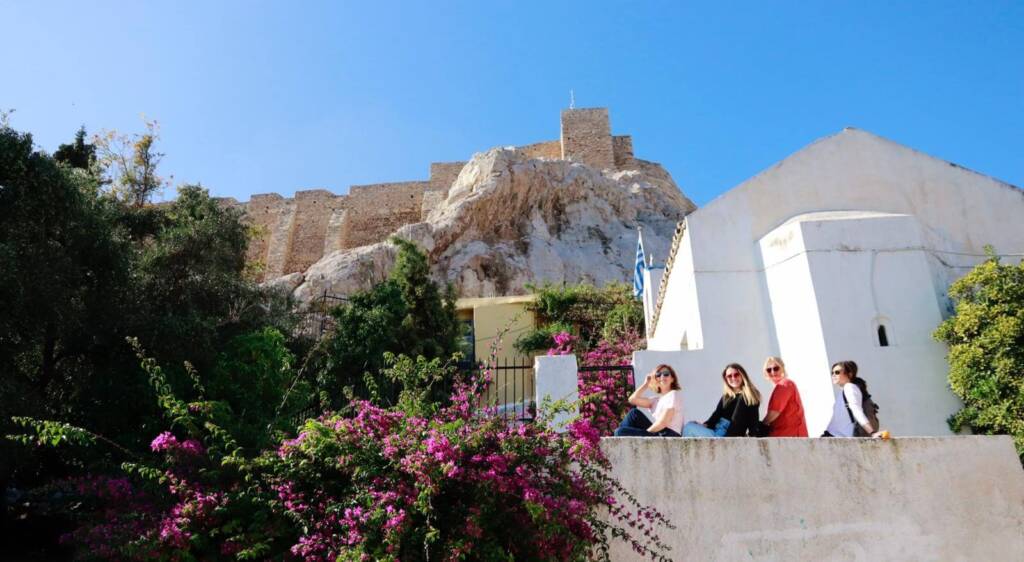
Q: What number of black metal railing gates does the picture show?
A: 2